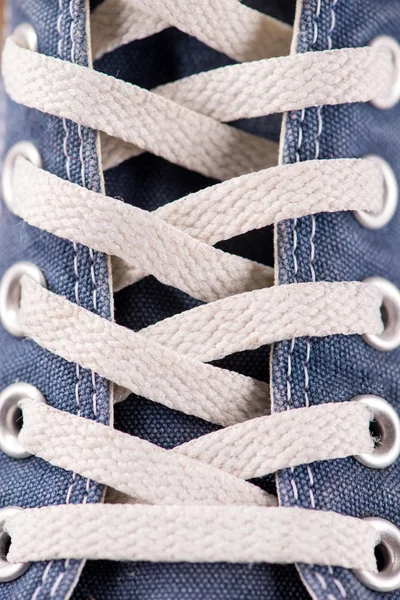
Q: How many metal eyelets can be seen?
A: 10